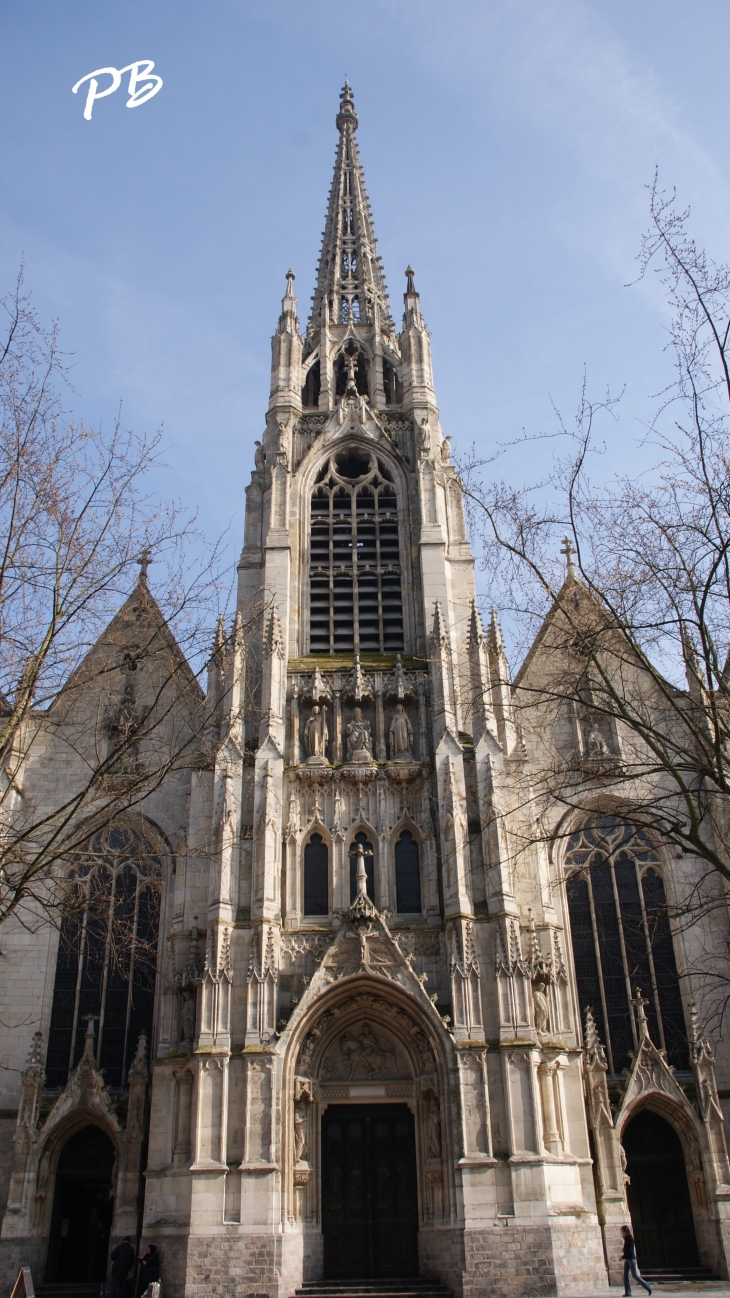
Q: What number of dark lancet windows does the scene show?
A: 3